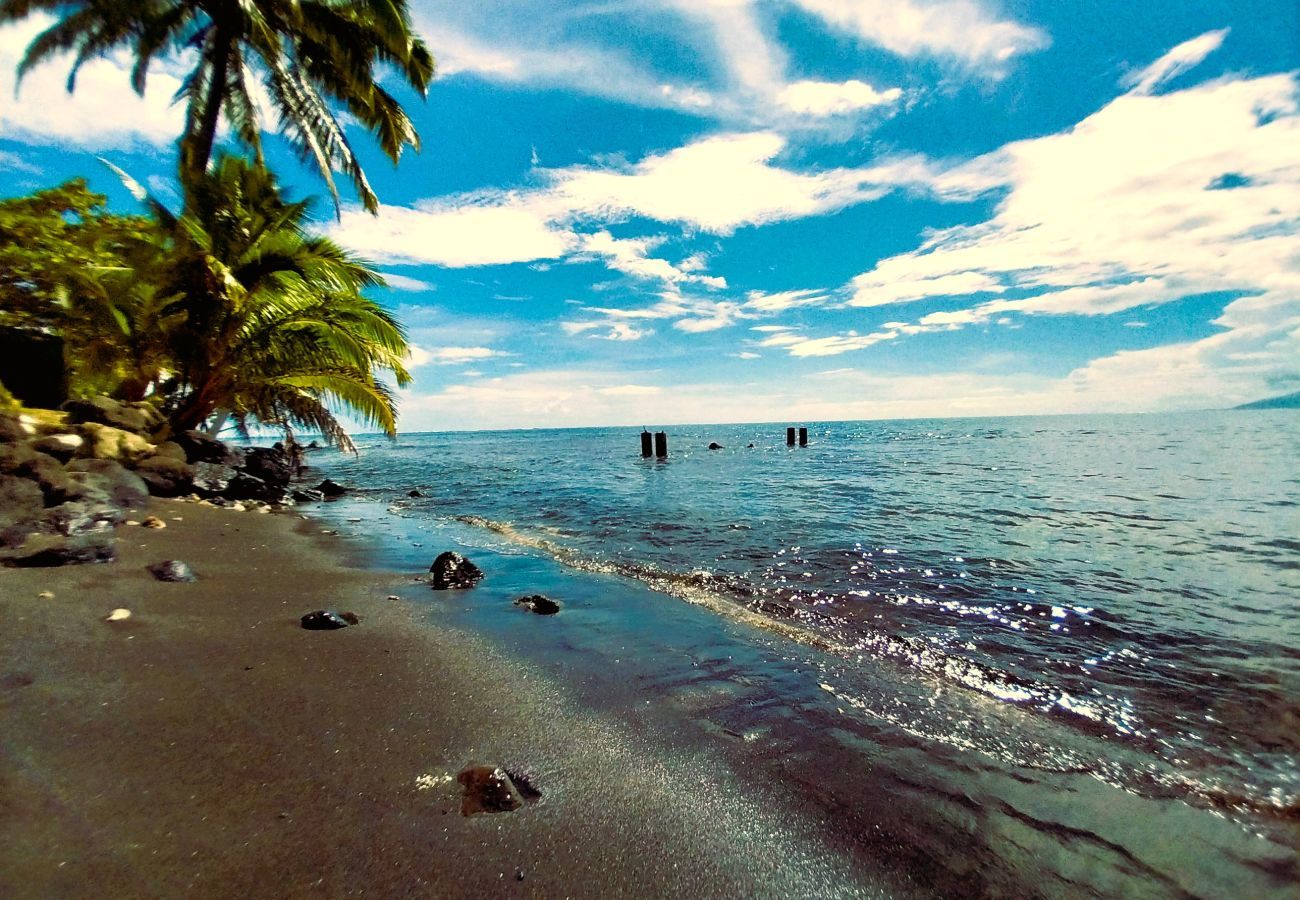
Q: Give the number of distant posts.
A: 4